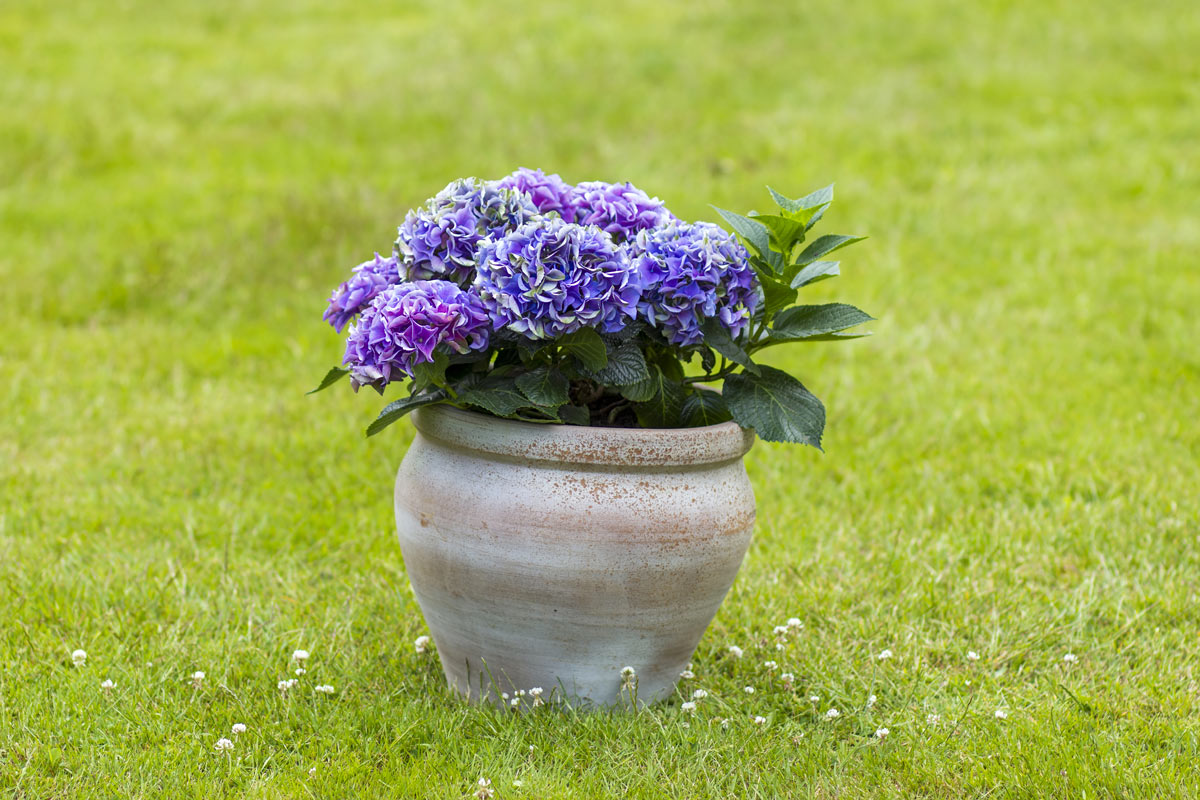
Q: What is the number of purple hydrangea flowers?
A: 7